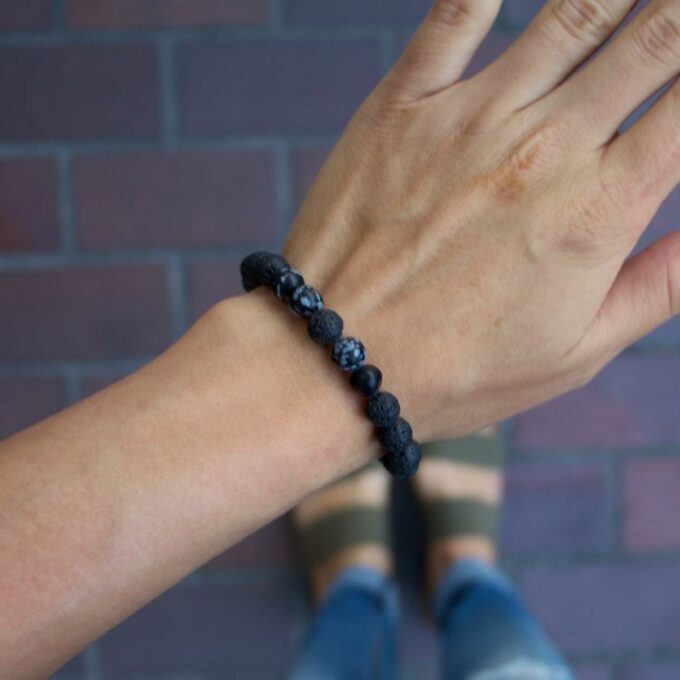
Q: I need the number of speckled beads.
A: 3